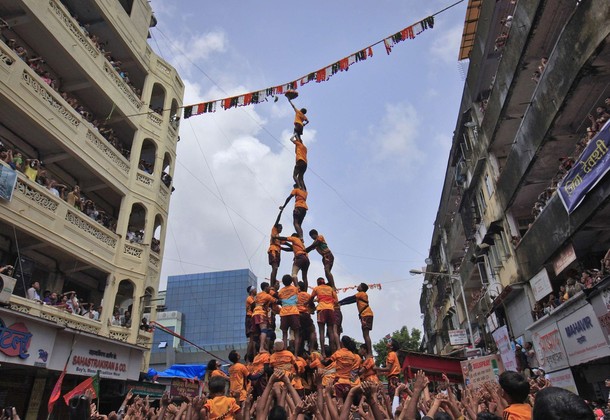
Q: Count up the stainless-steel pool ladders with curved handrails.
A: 0